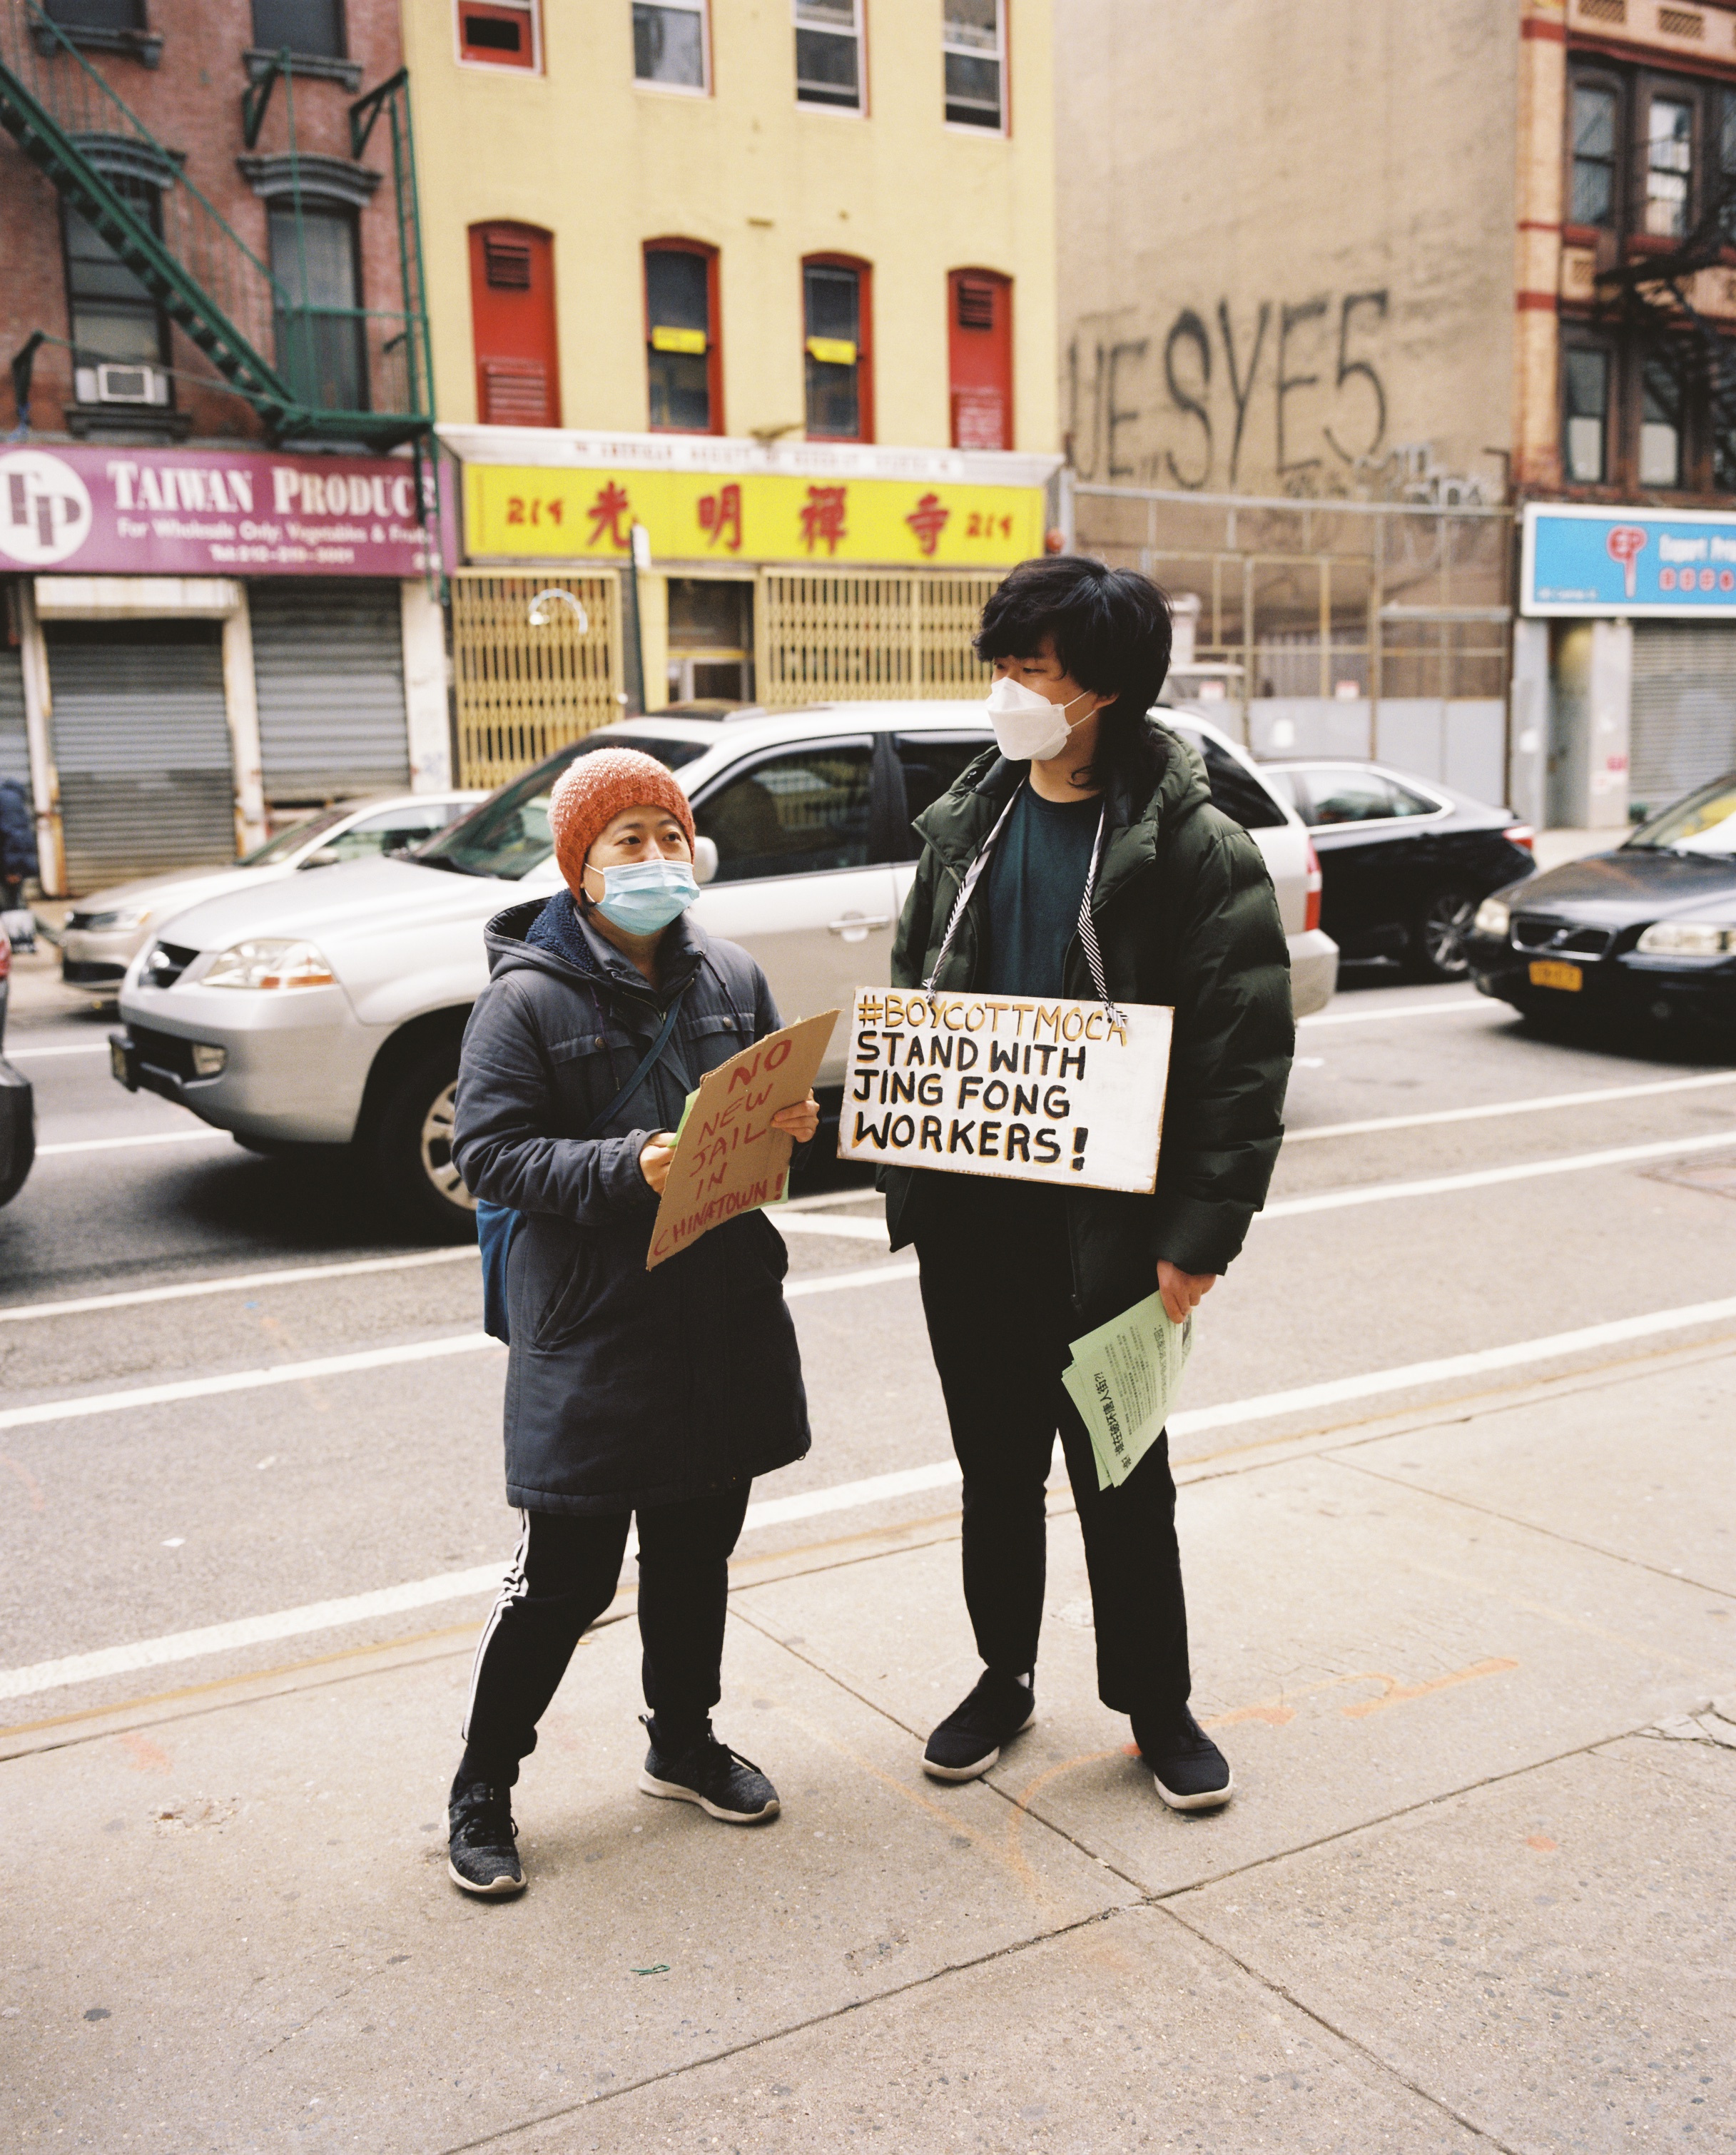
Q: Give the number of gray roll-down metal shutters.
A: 4